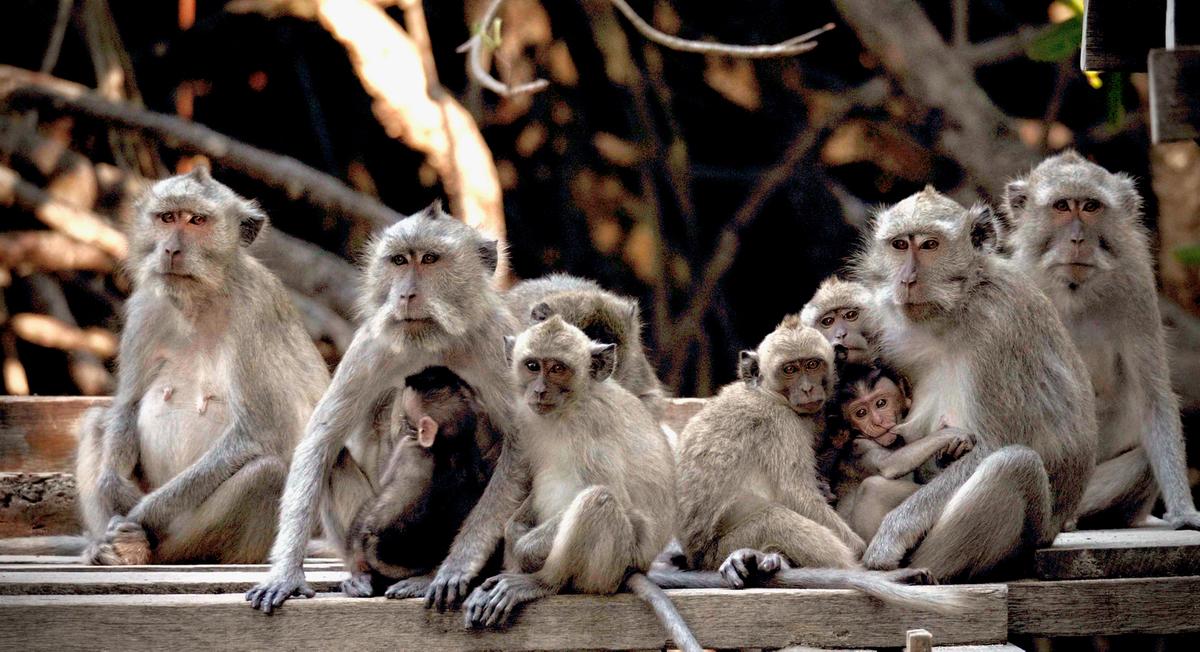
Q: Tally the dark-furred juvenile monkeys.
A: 2